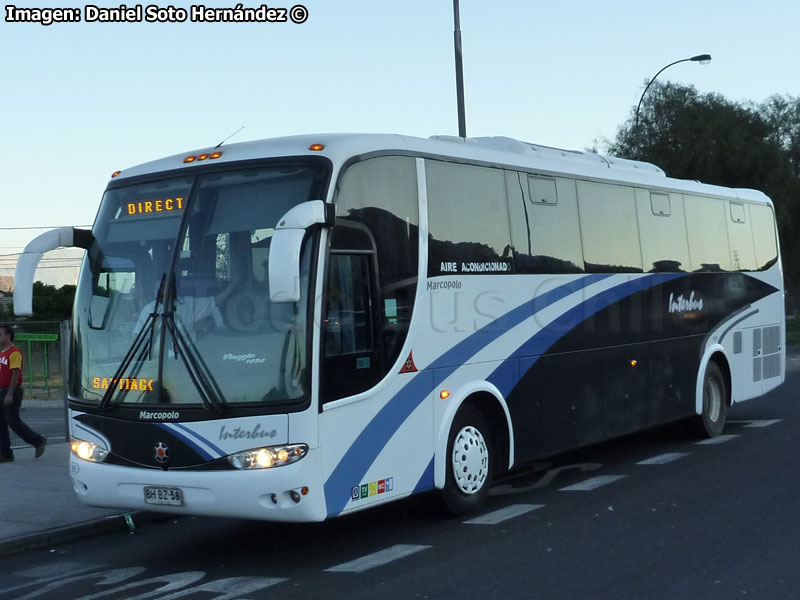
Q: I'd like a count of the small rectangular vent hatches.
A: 3